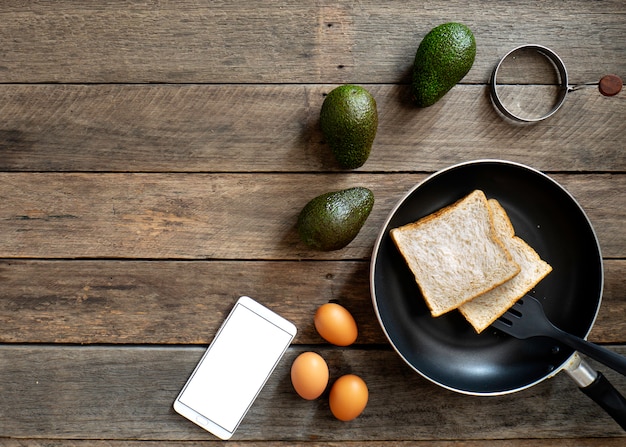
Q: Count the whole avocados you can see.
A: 3